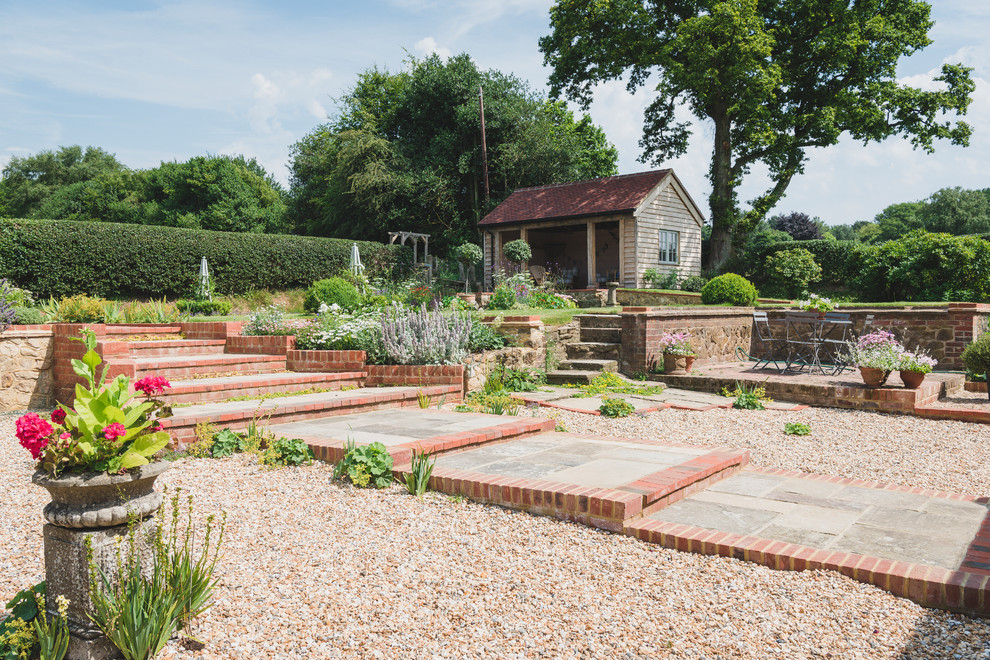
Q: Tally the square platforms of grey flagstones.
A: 3